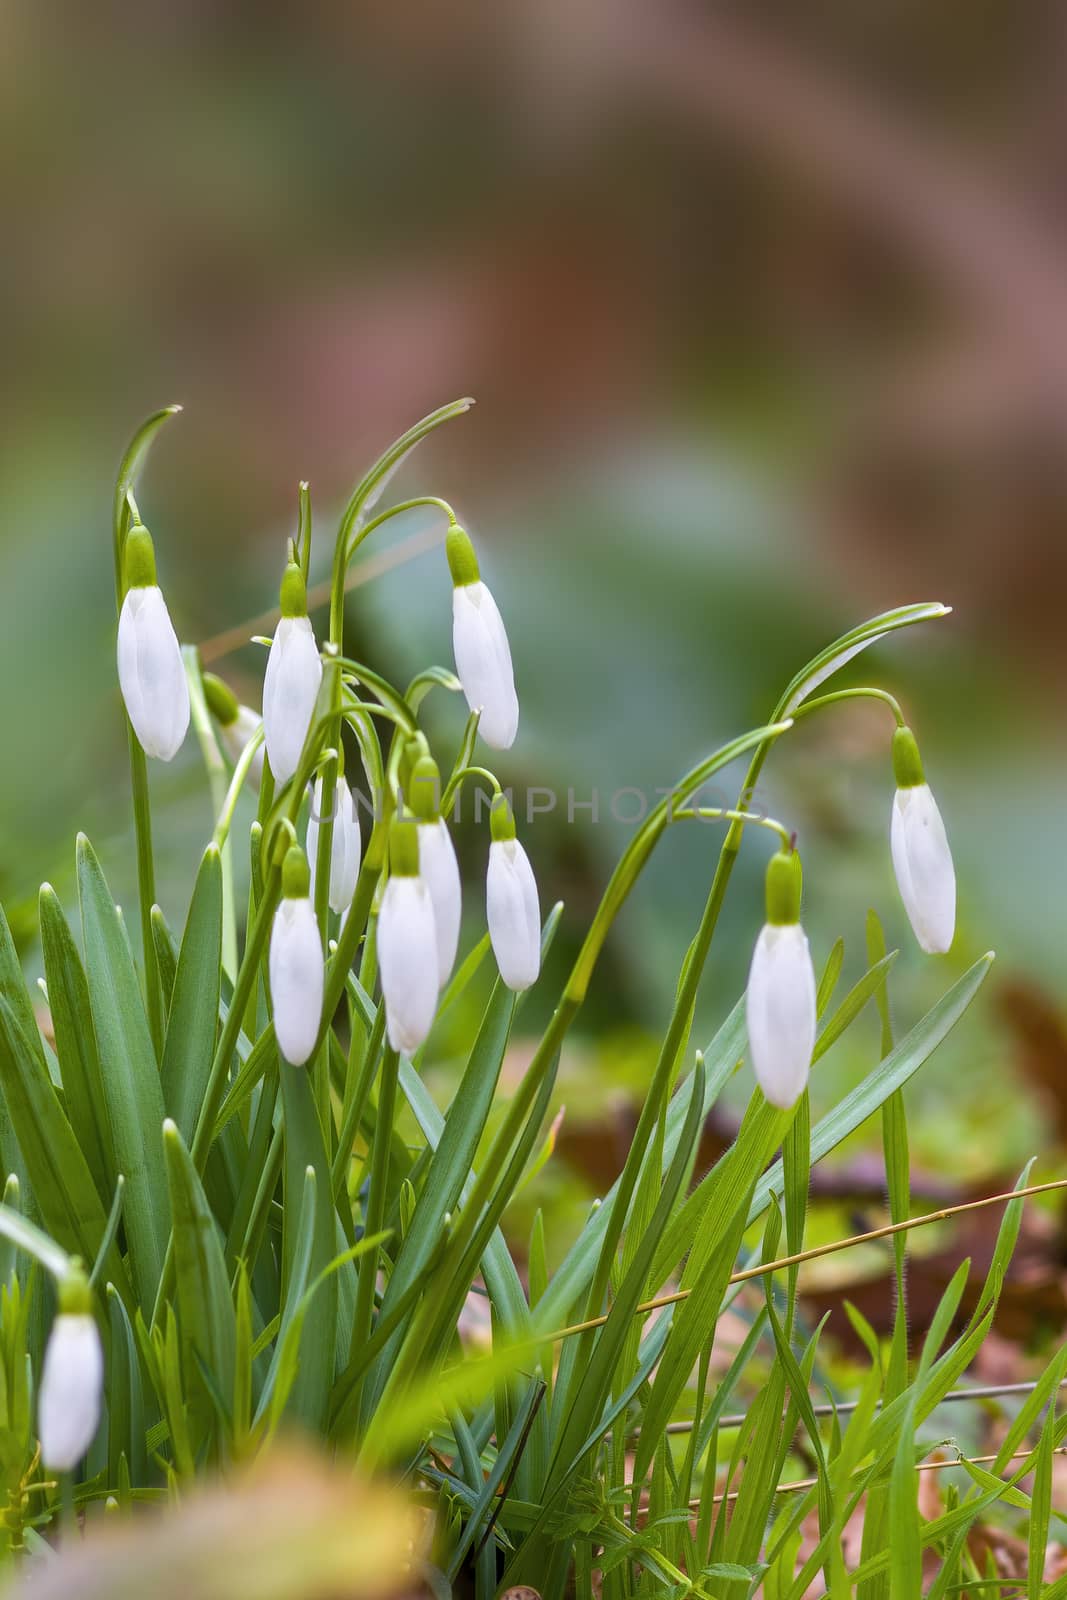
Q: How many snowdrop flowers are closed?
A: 12